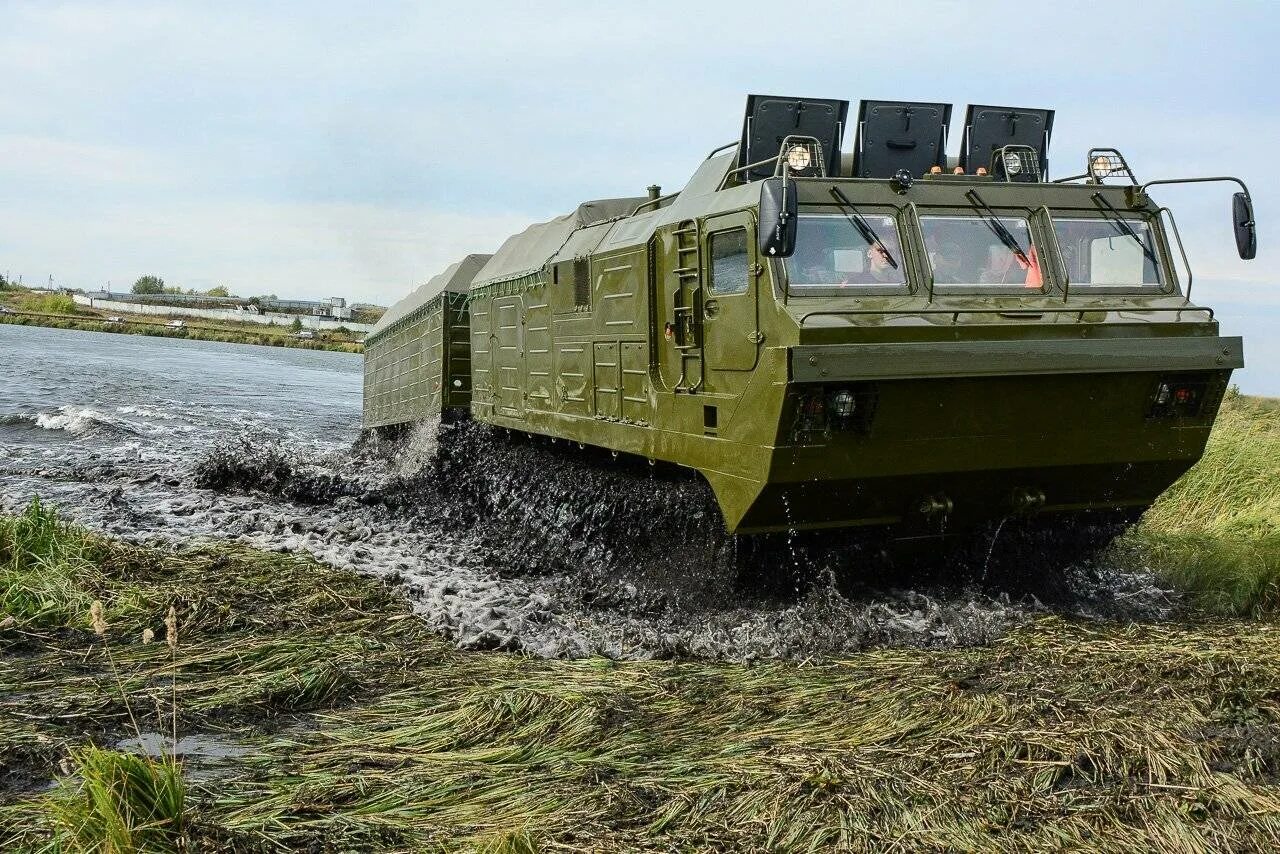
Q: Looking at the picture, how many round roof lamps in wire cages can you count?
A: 3